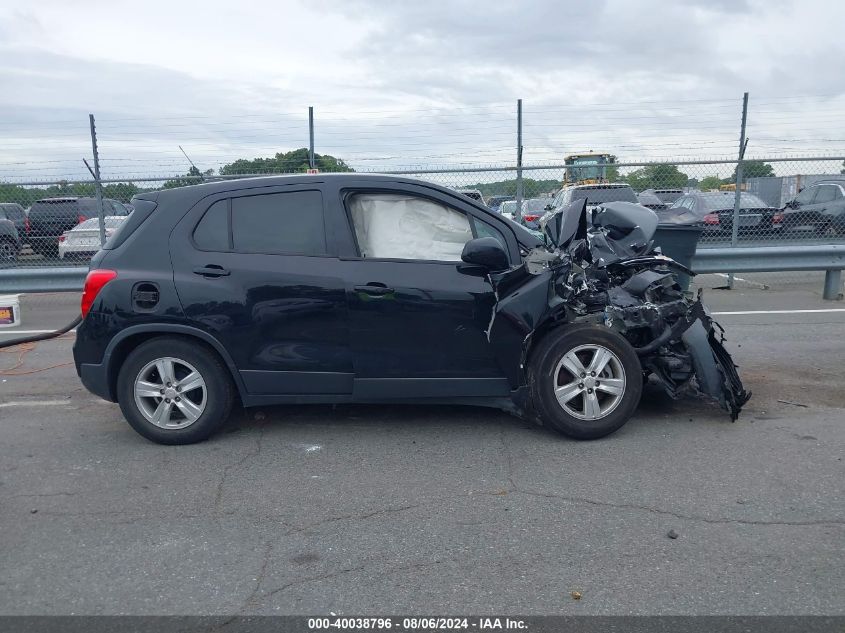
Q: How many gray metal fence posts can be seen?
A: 4